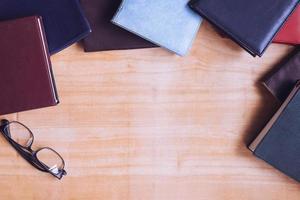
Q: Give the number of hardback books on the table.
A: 8